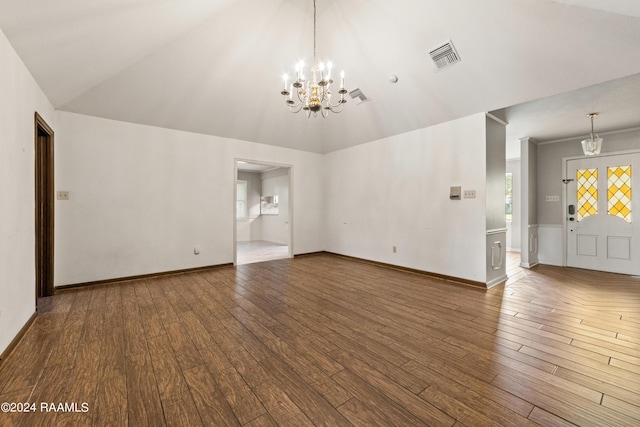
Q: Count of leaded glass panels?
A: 2